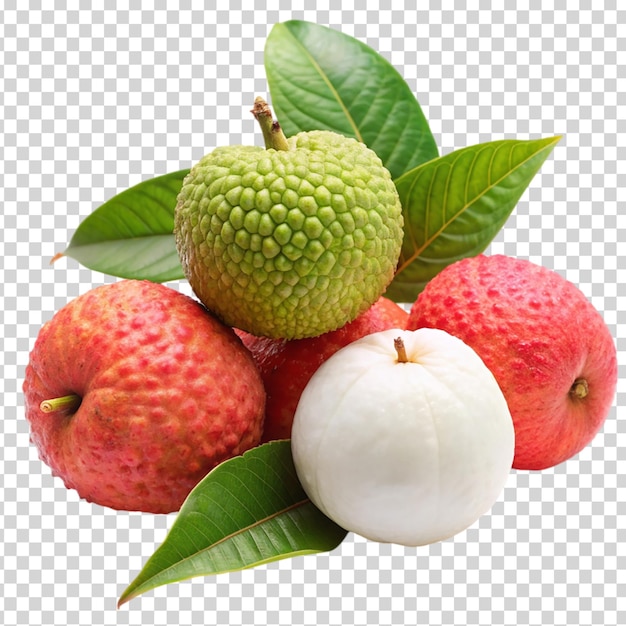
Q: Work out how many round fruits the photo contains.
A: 5